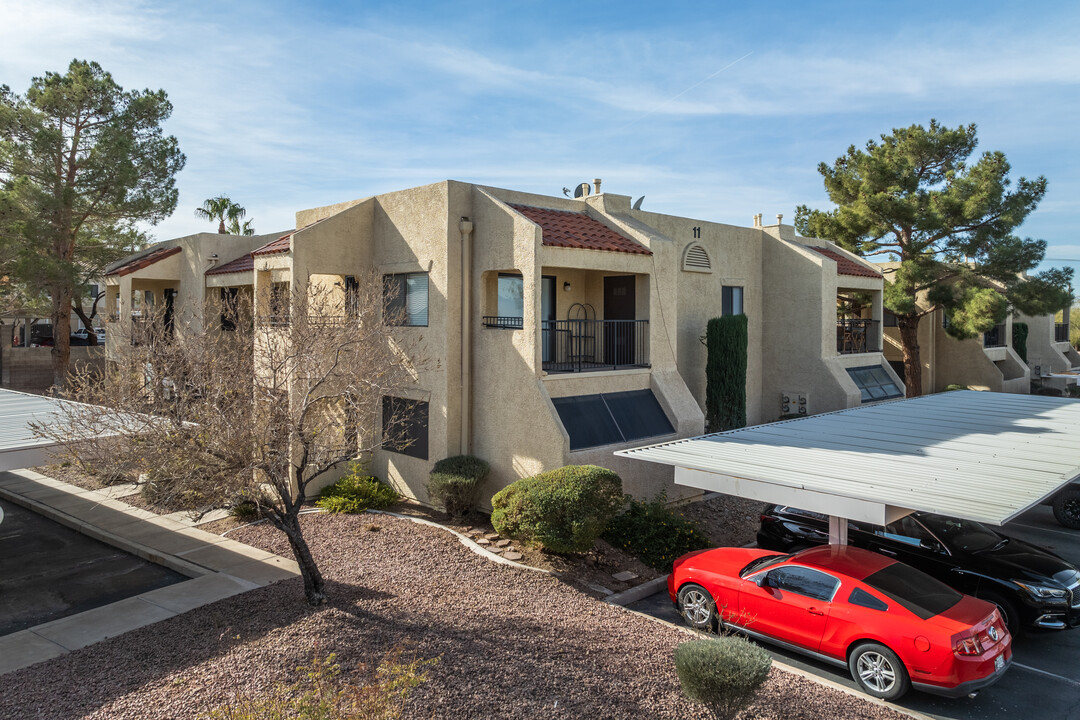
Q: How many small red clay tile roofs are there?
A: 5